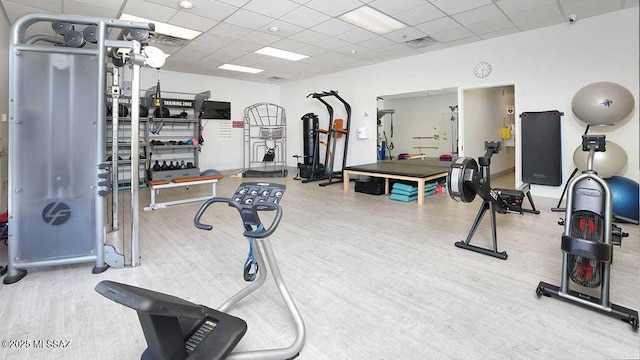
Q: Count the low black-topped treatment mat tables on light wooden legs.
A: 1